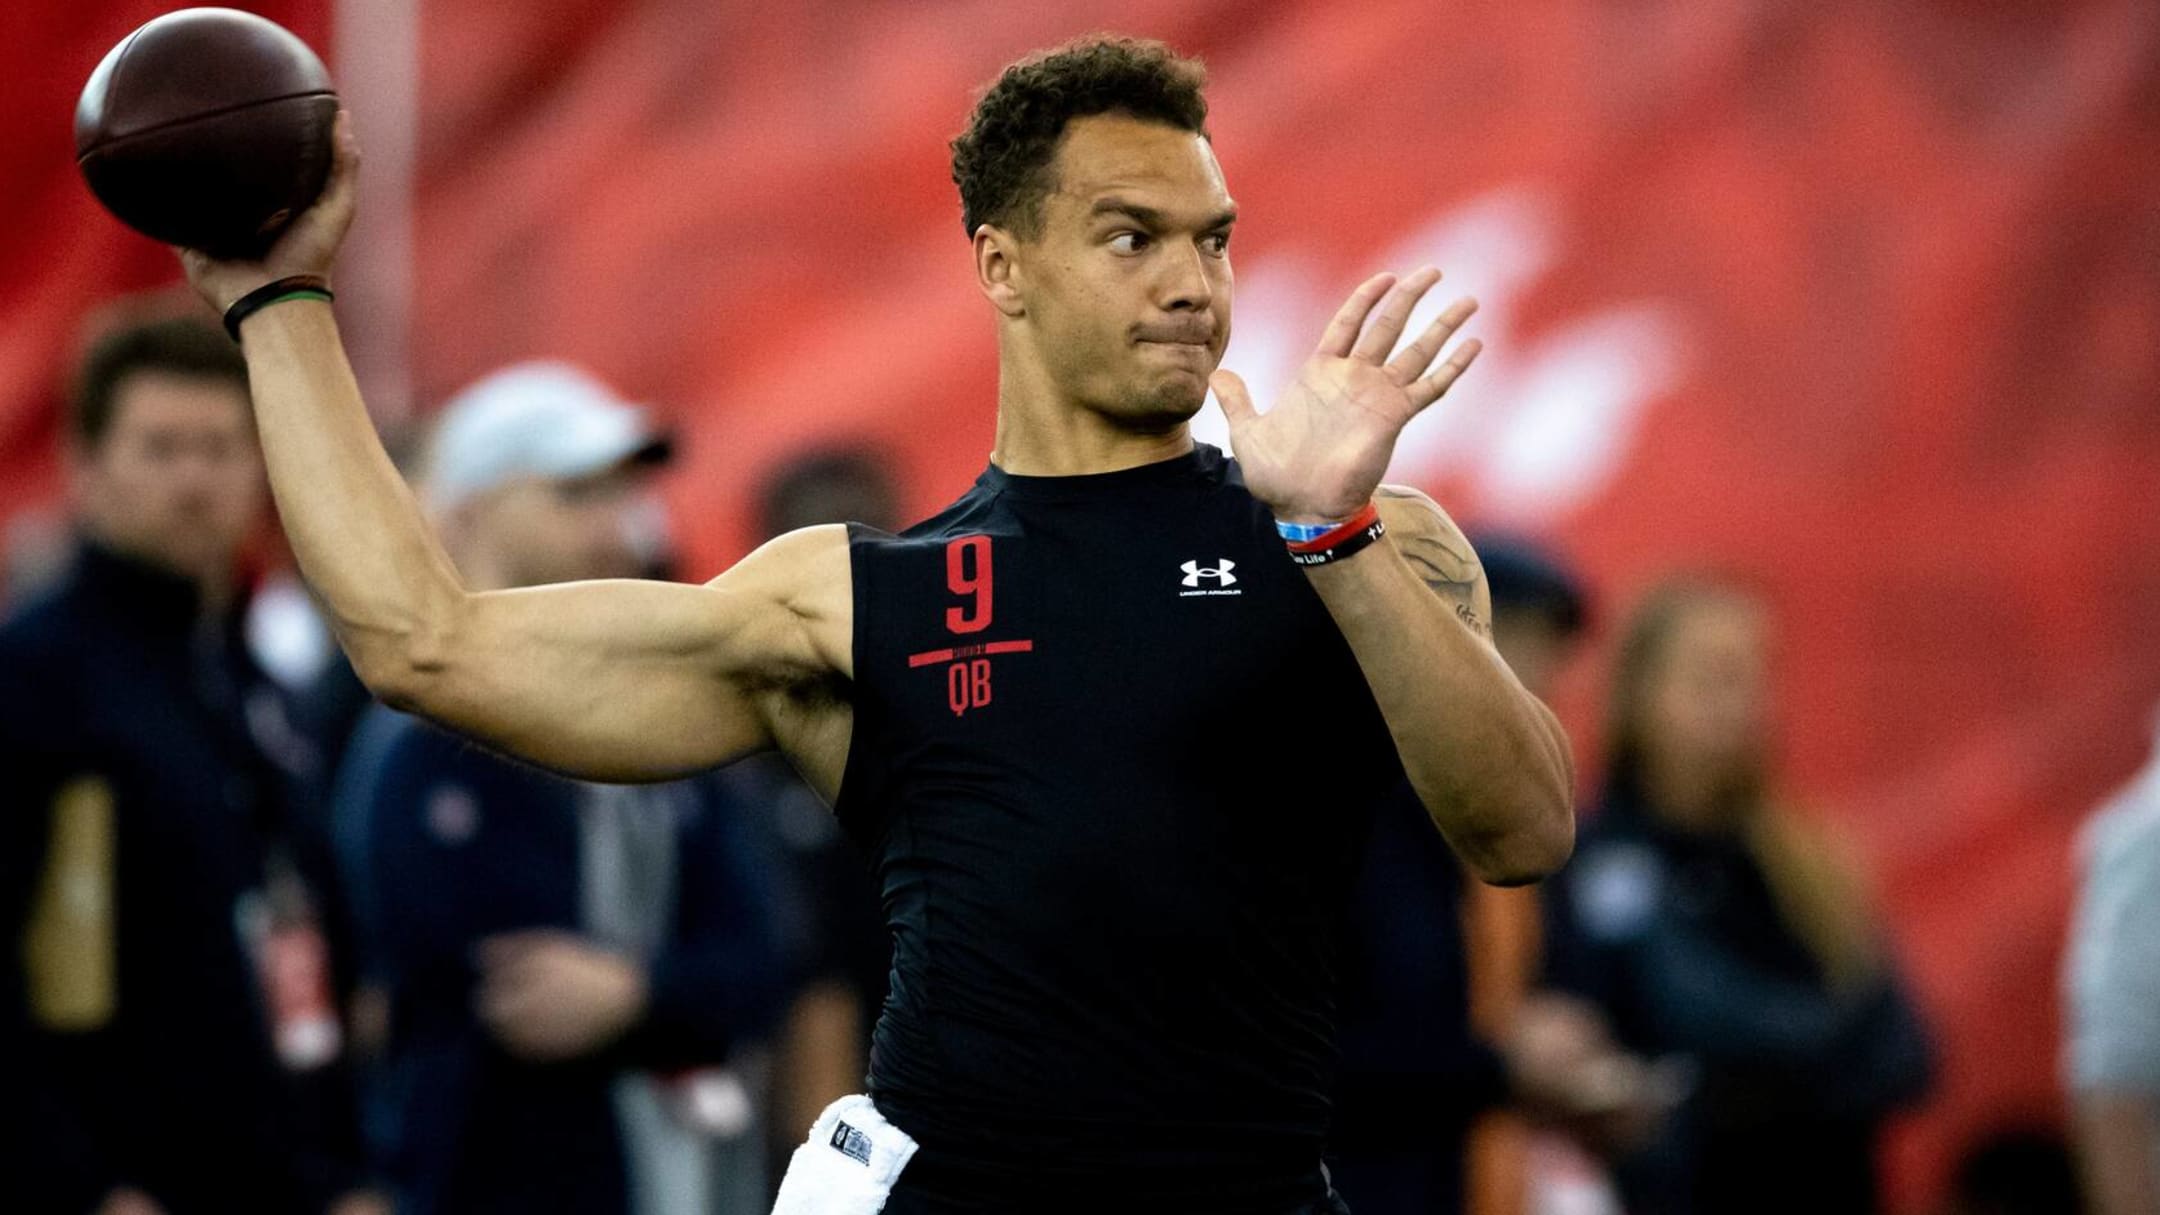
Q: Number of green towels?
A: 0